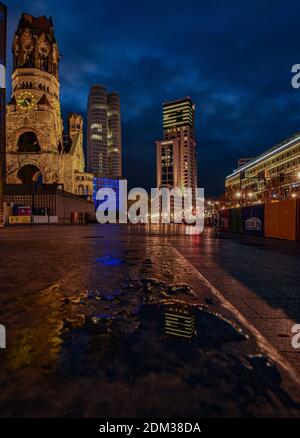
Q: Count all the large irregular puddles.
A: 1